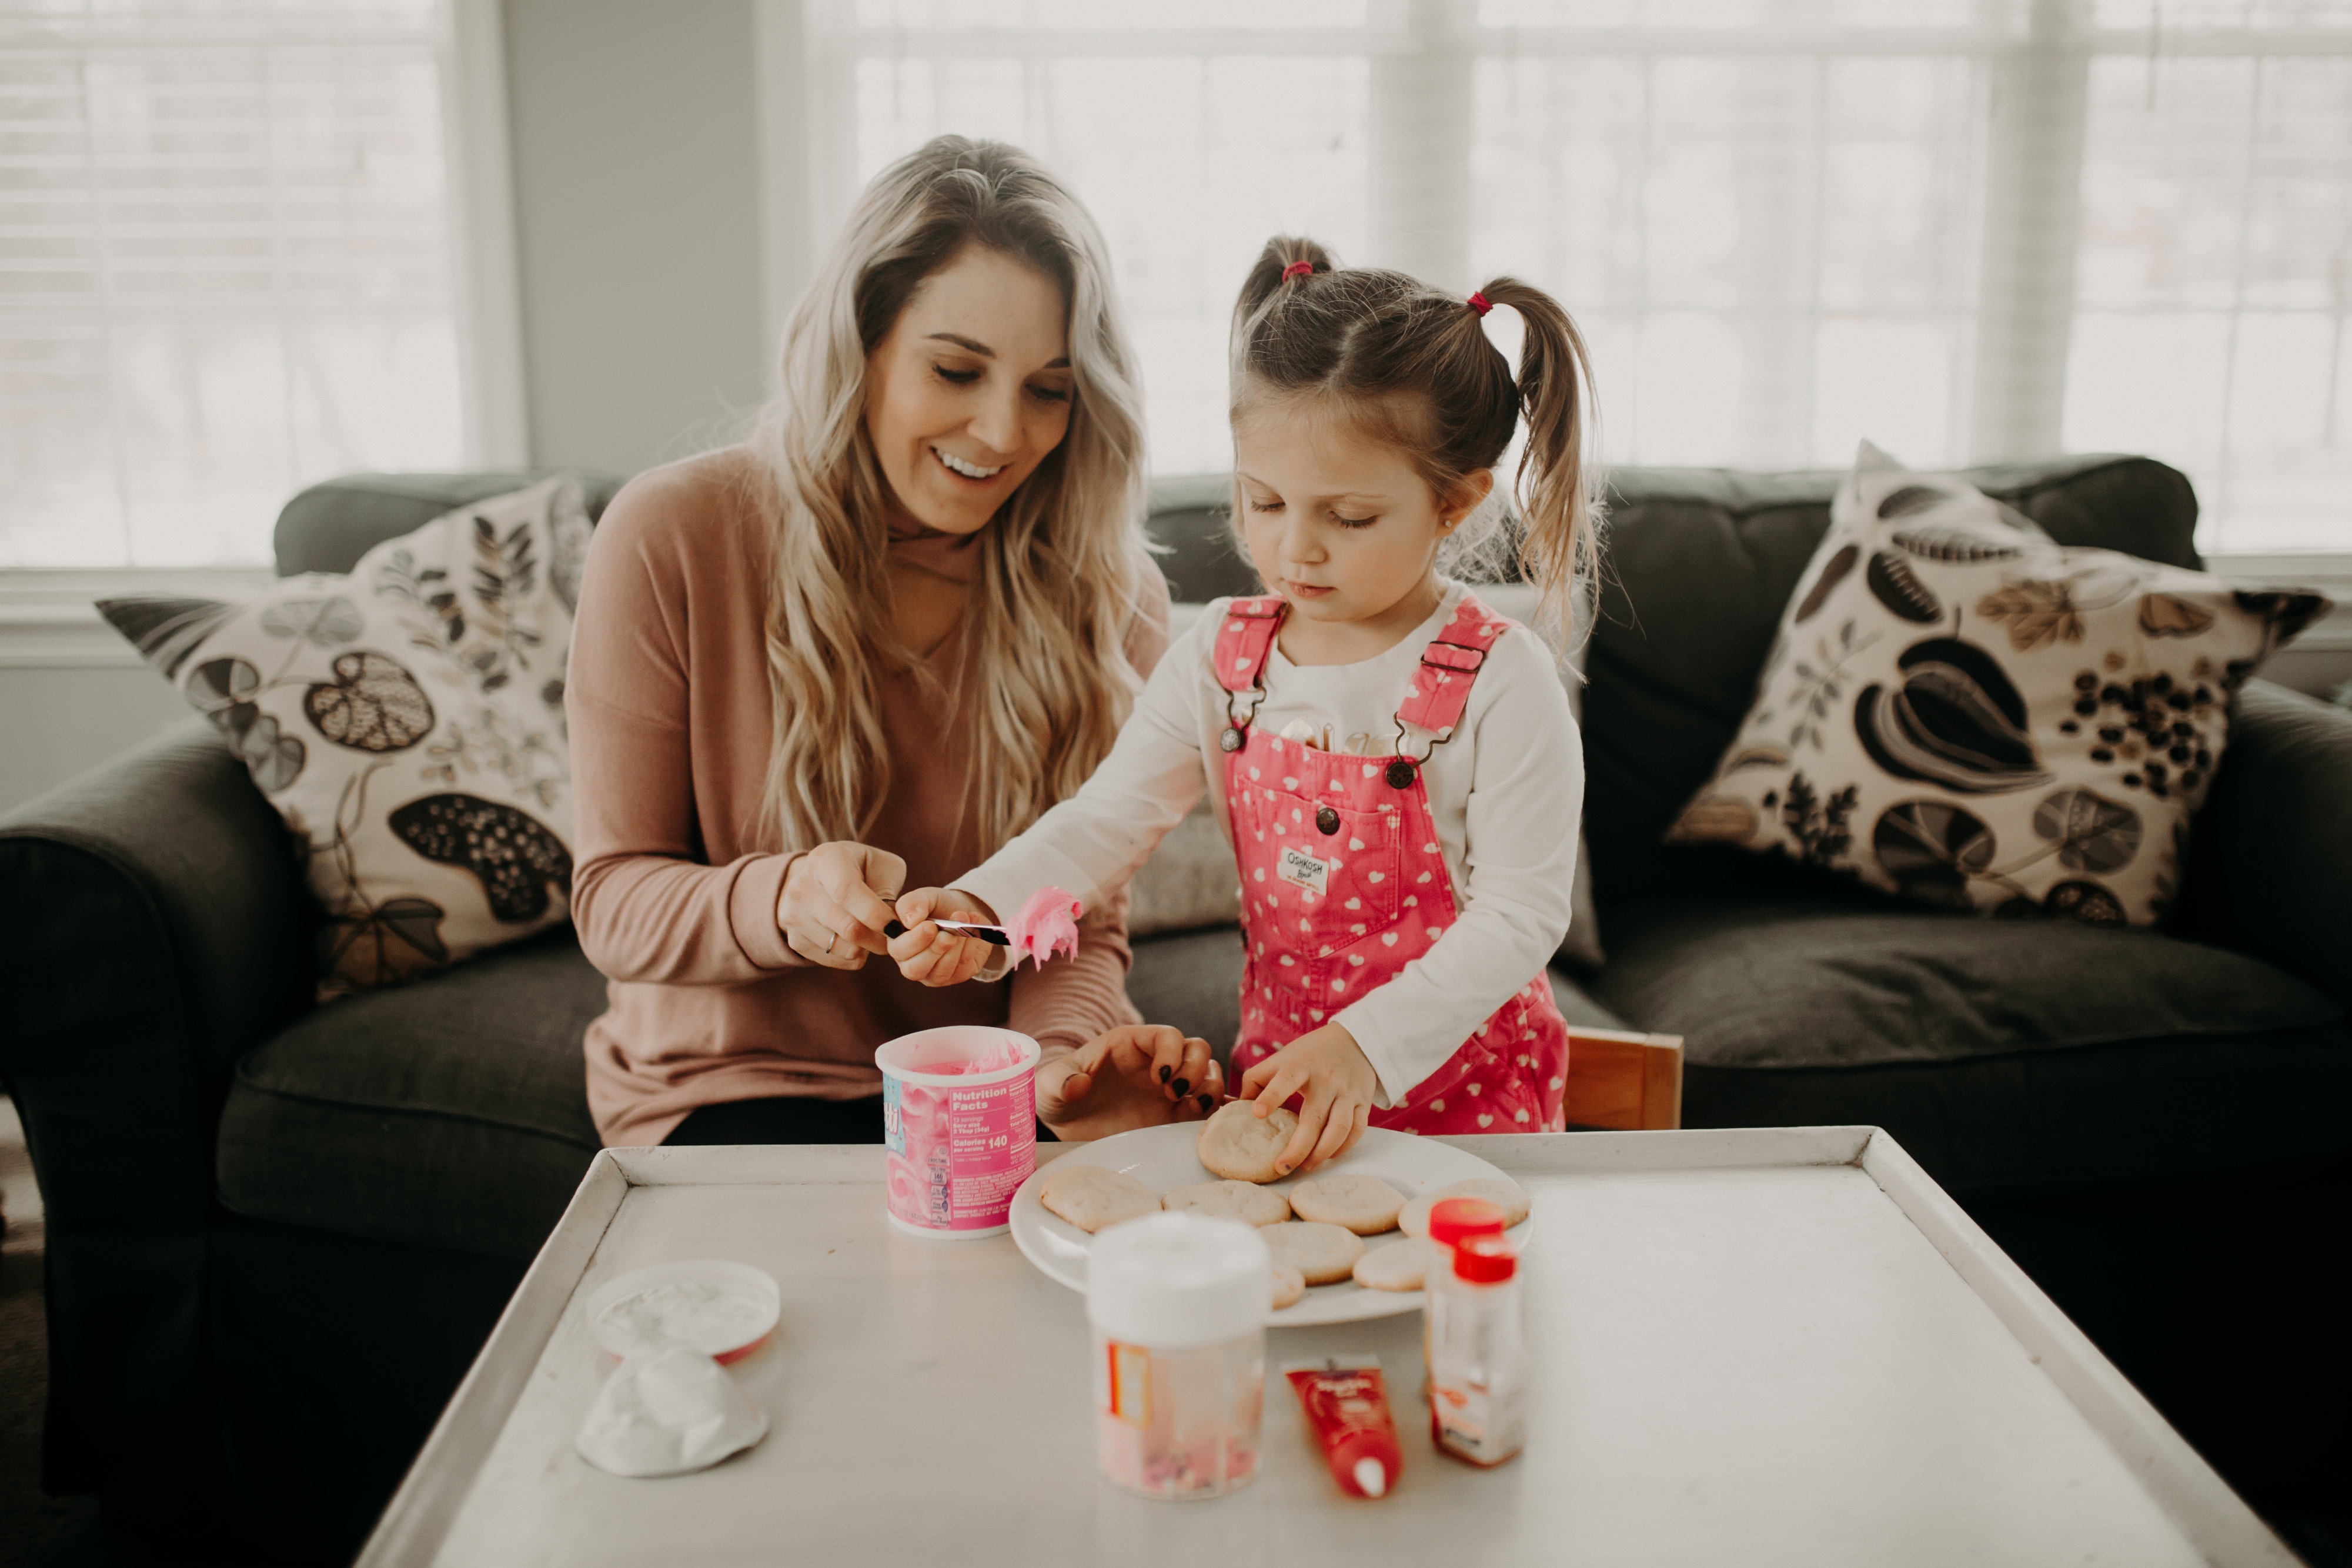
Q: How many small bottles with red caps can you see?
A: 2